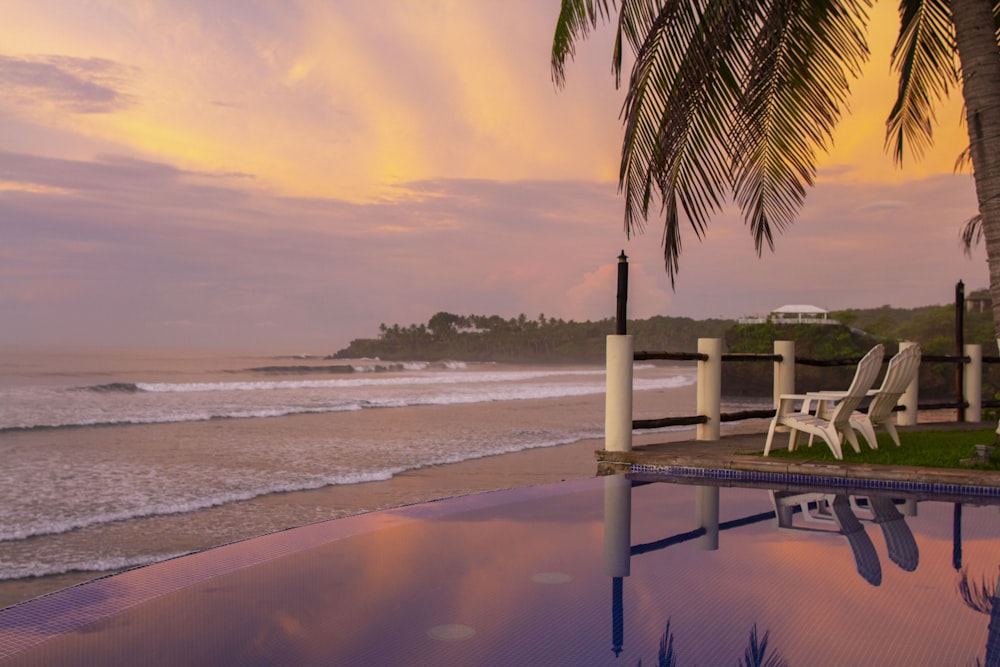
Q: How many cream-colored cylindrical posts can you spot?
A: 5